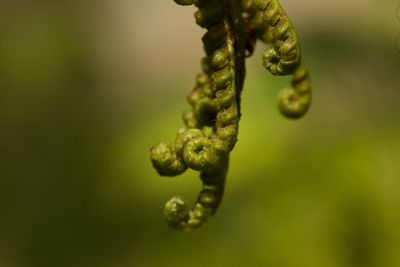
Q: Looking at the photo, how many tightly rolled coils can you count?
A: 5